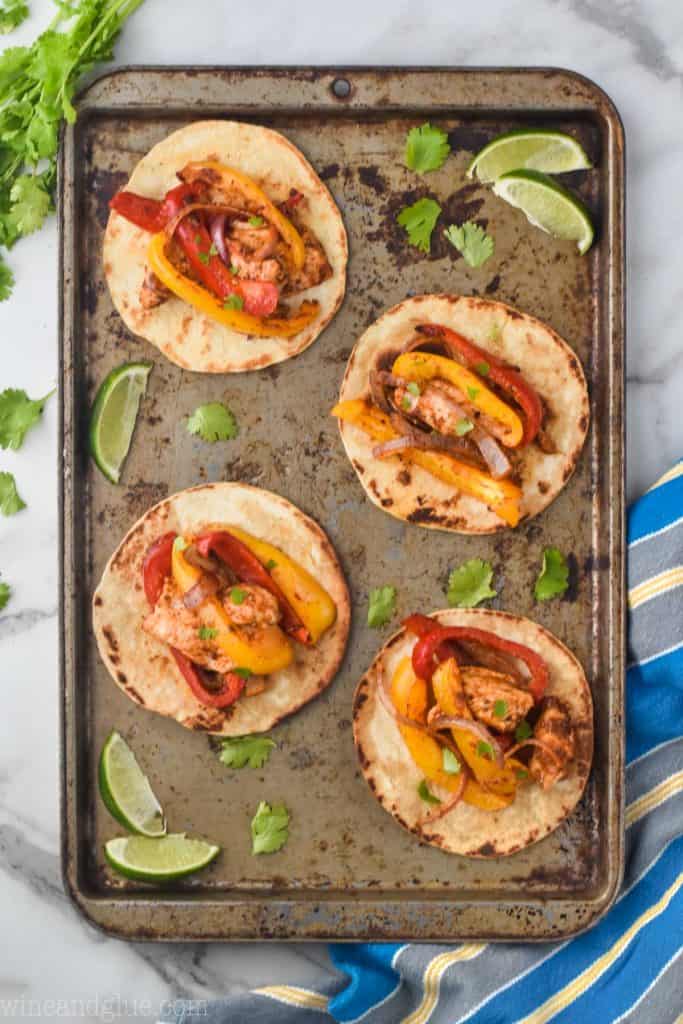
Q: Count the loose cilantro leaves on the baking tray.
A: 9